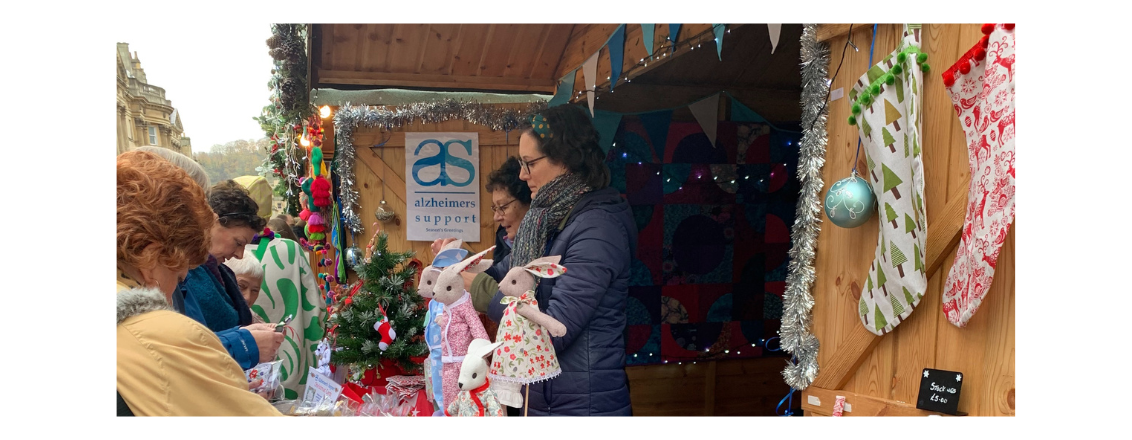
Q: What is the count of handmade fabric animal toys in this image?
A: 4